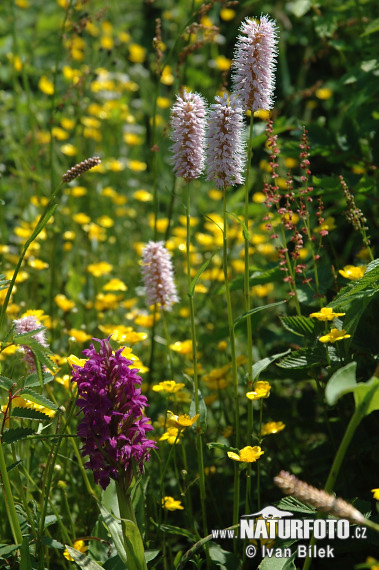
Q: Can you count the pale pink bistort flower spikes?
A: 5